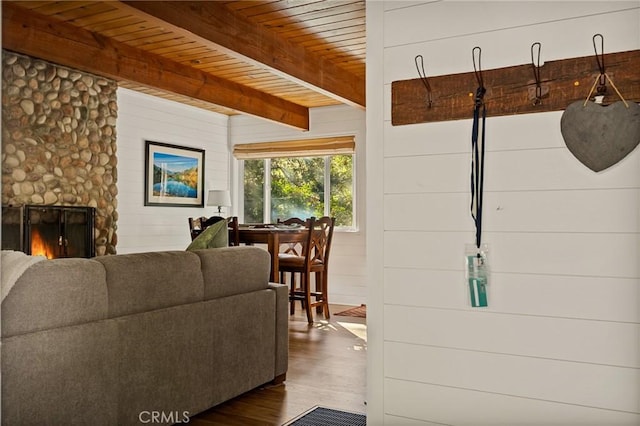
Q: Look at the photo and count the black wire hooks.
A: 4